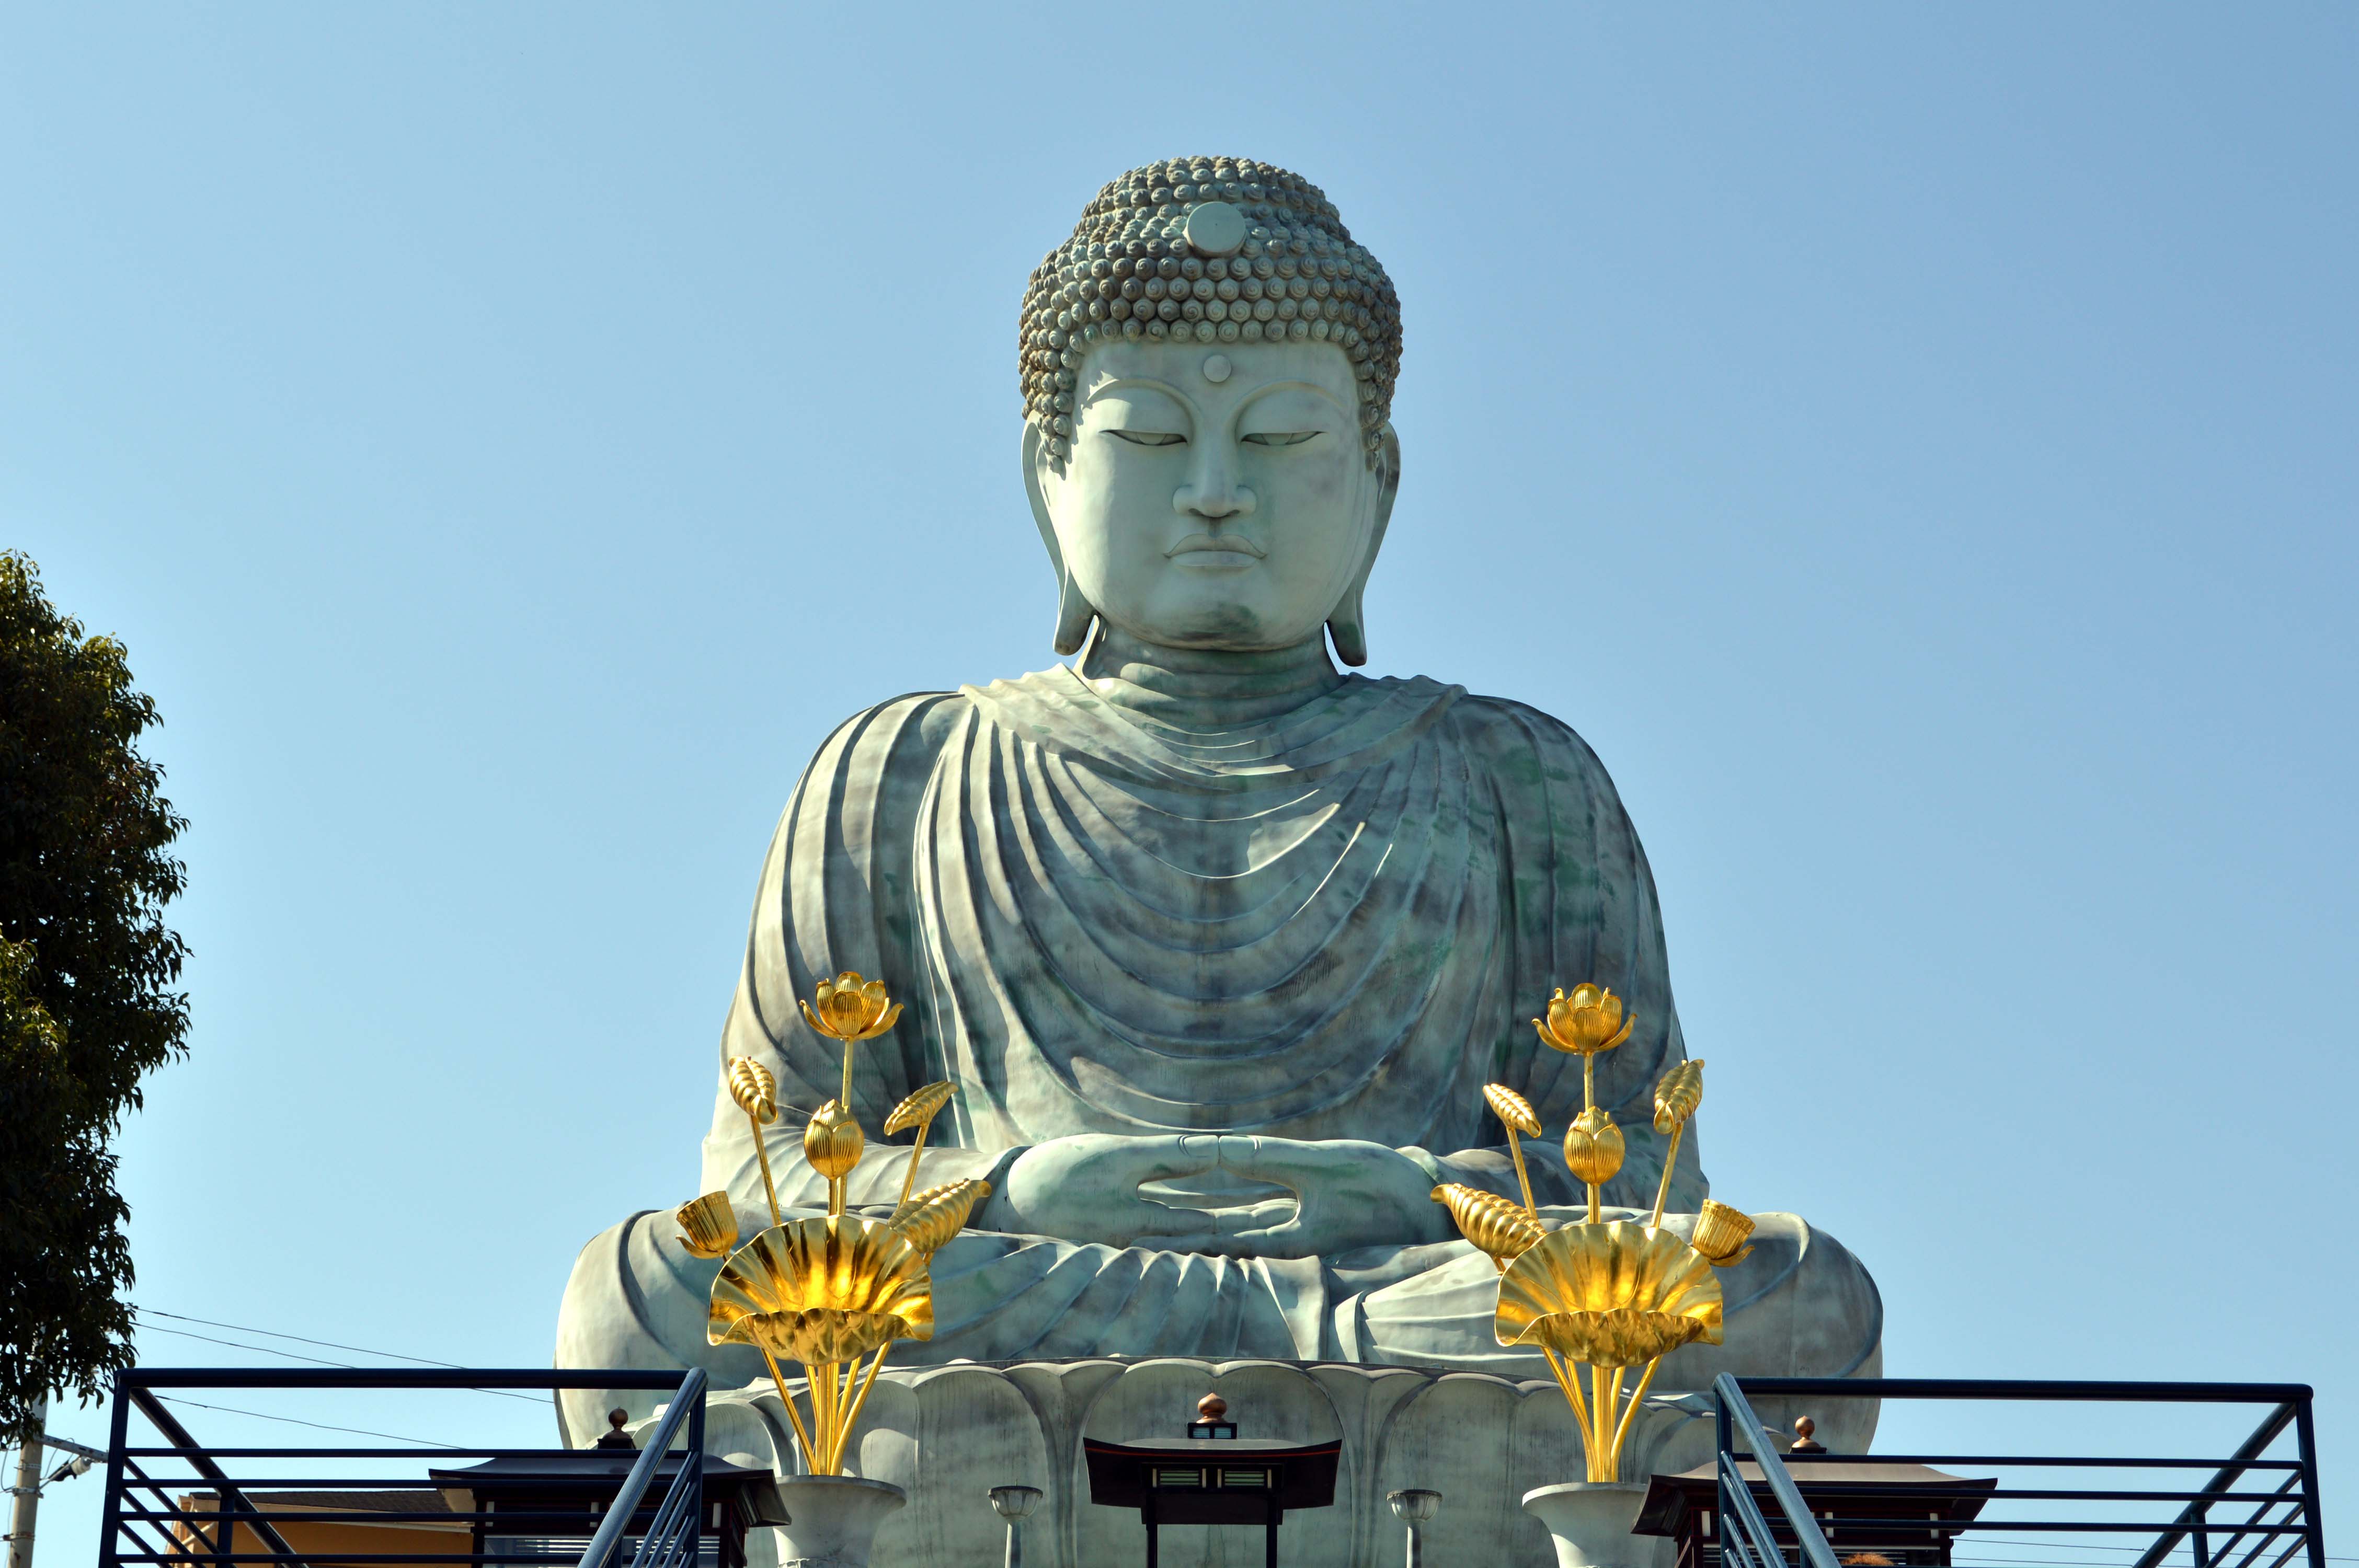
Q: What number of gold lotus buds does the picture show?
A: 2